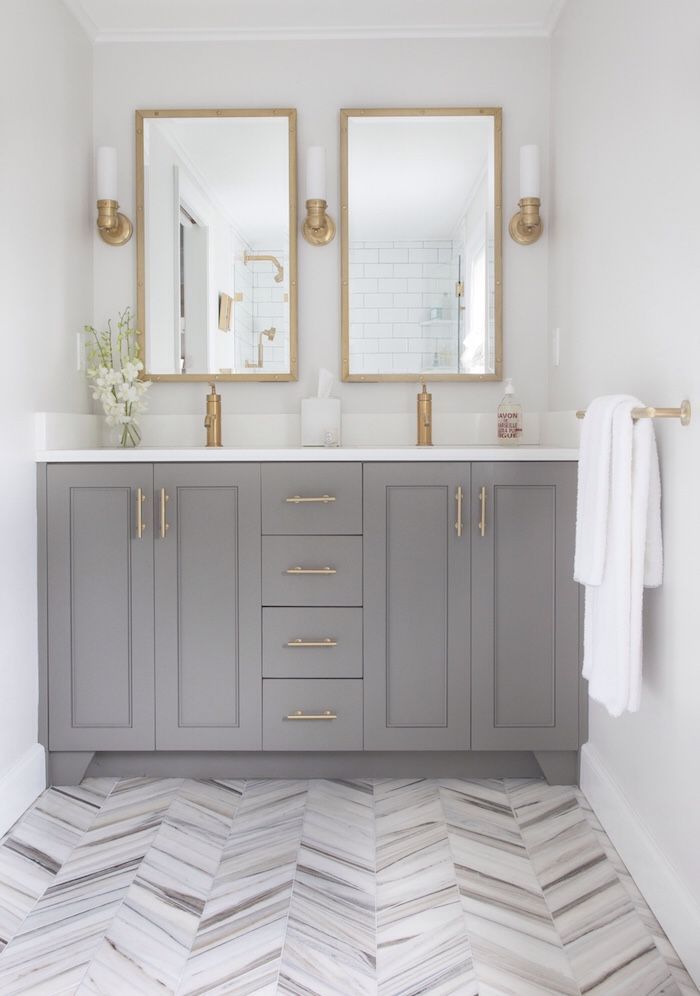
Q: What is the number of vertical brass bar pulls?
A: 4